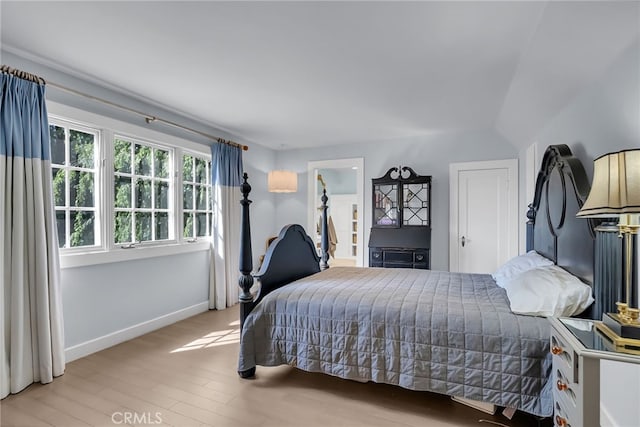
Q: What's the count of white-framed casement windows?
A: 3